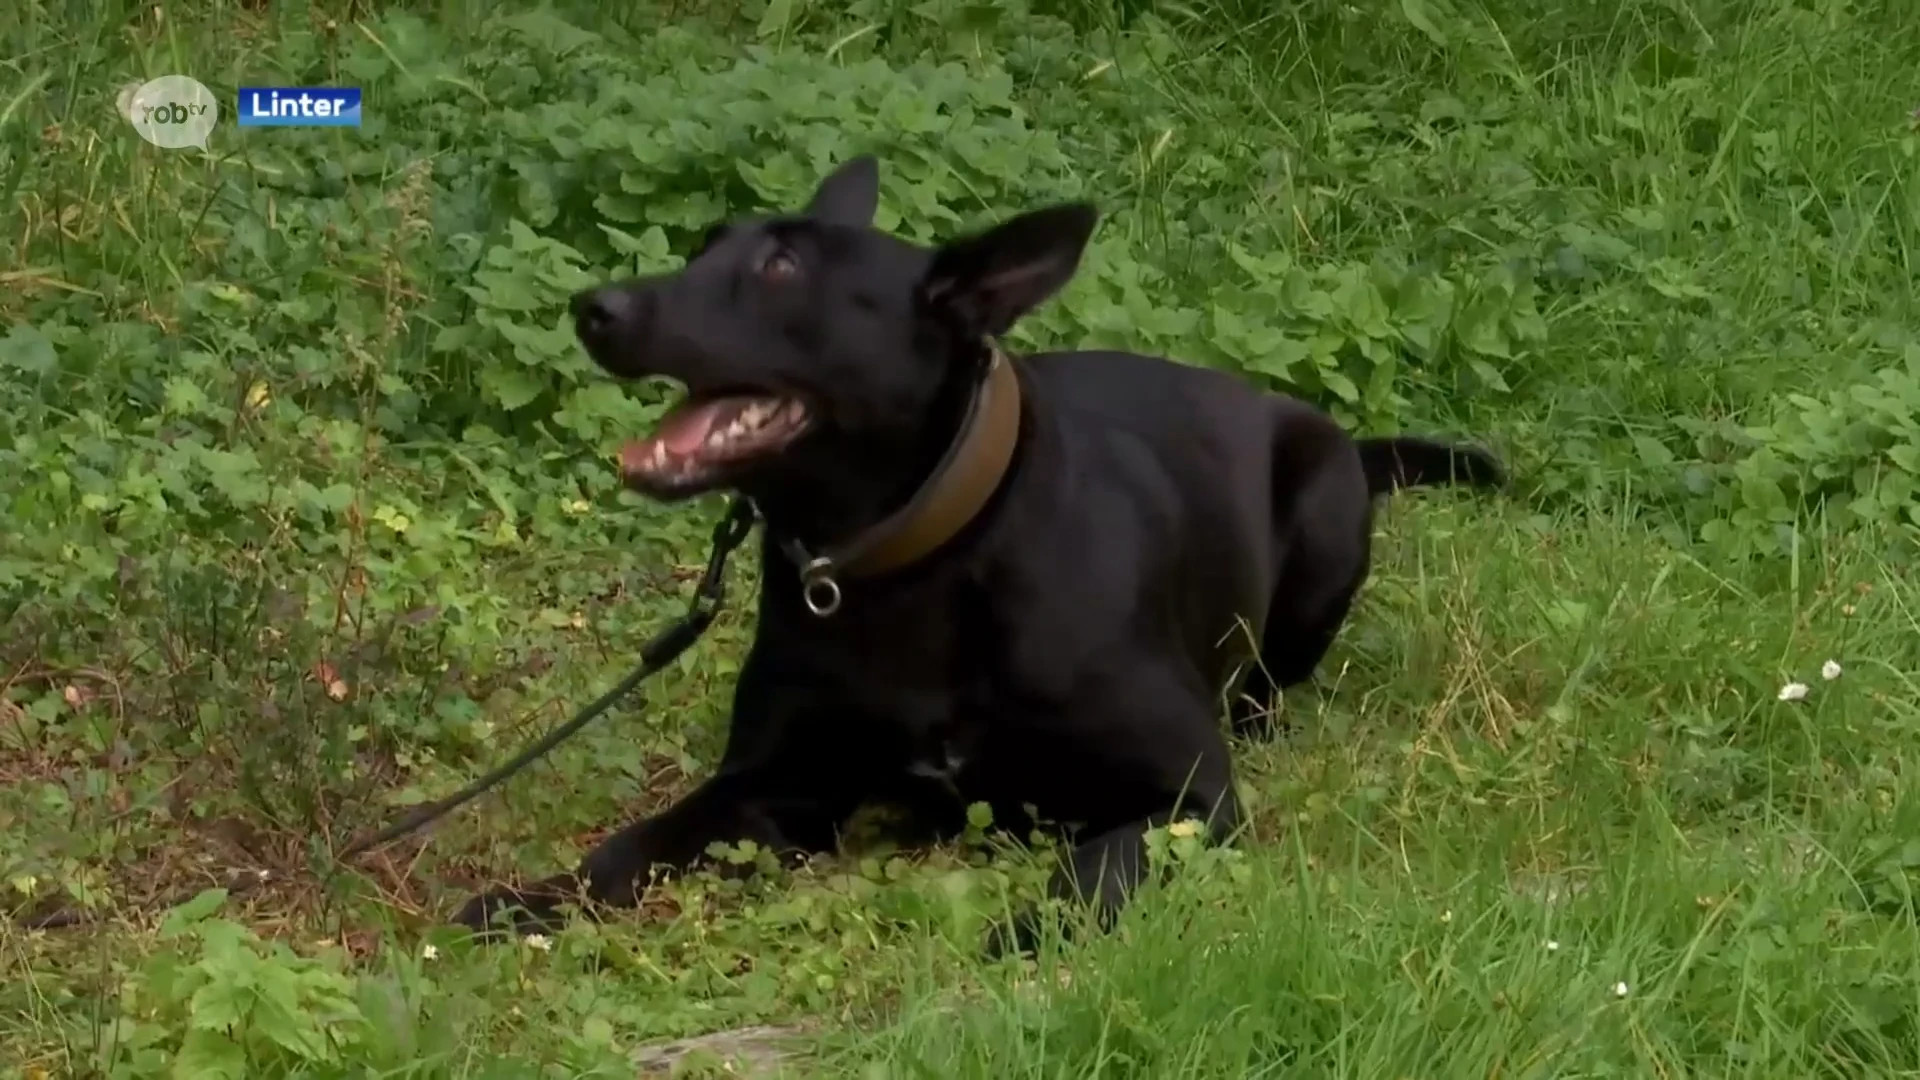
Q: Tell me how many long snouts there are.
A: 1